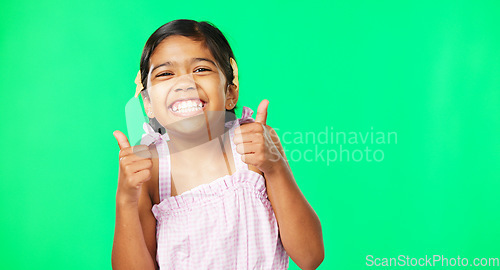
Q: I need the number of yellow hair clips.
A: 2